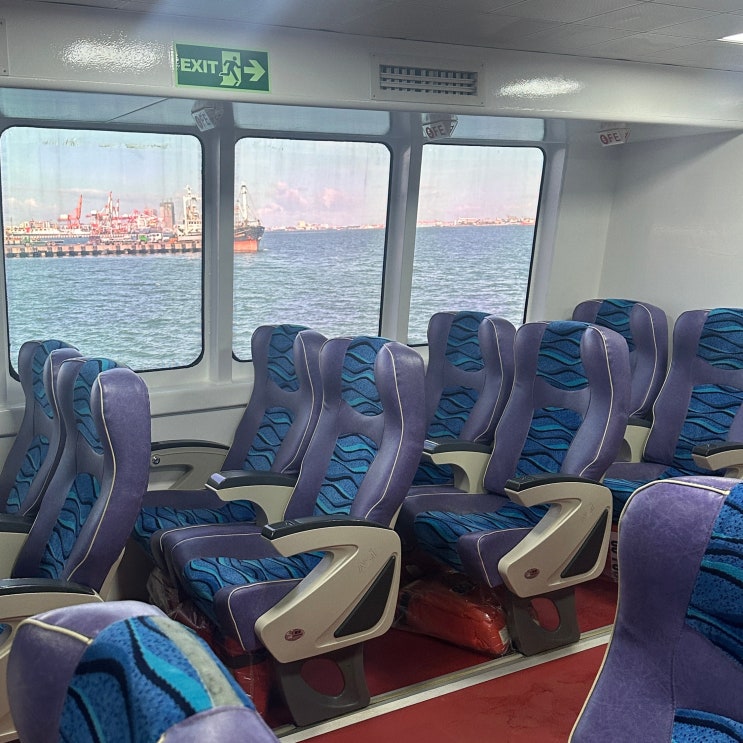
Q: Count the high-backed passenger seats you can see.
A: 10